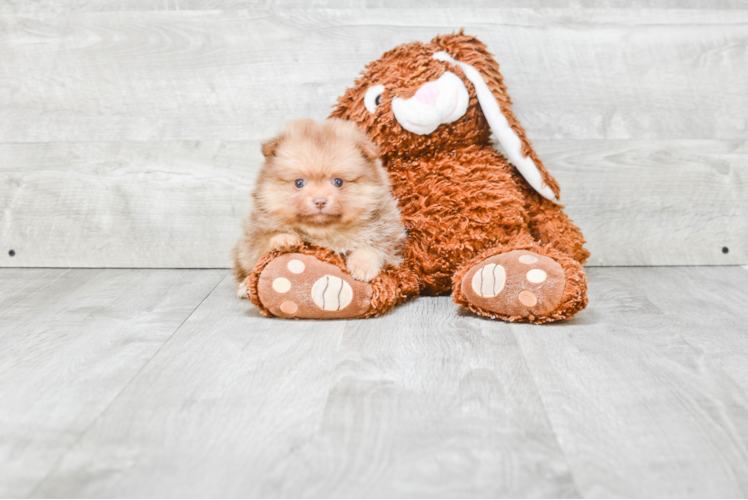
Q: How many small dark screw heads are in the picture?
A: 2